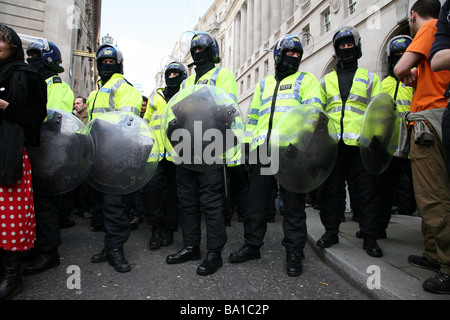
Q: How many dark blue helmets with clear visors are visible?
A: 7